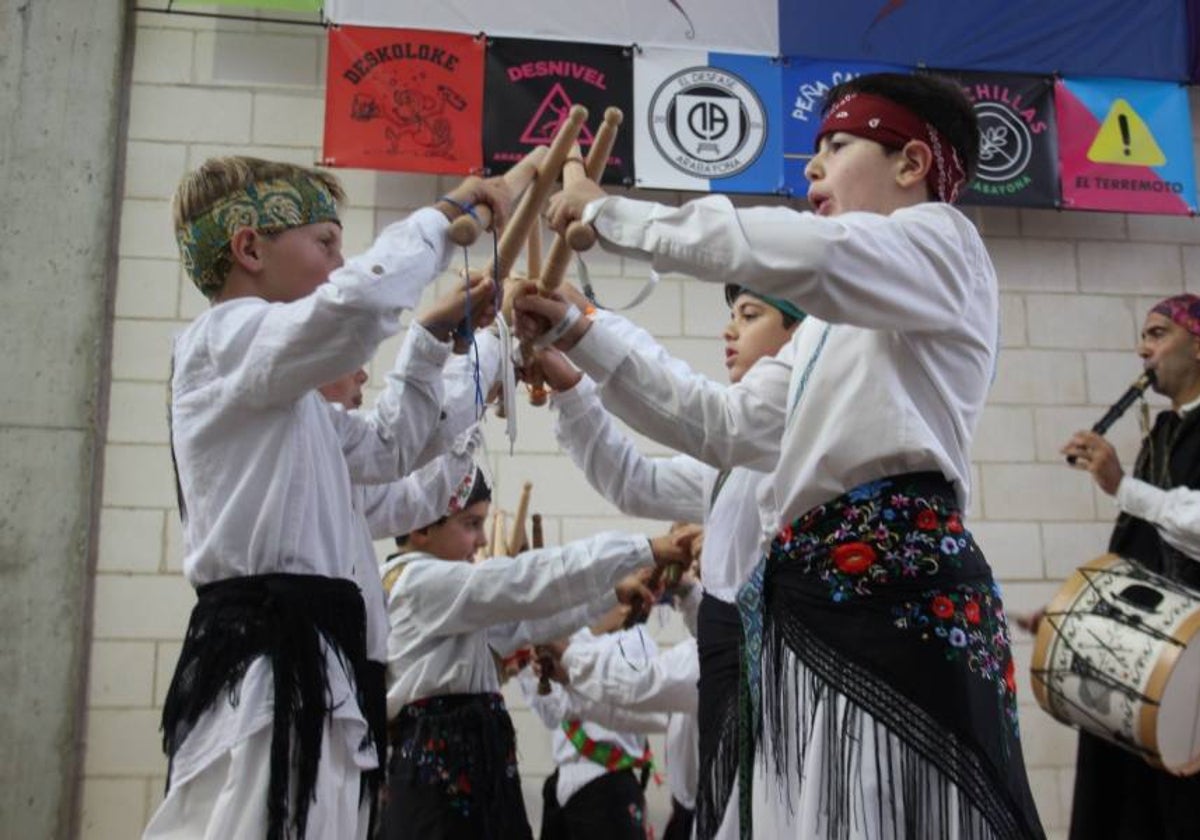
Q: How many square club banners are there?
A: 6